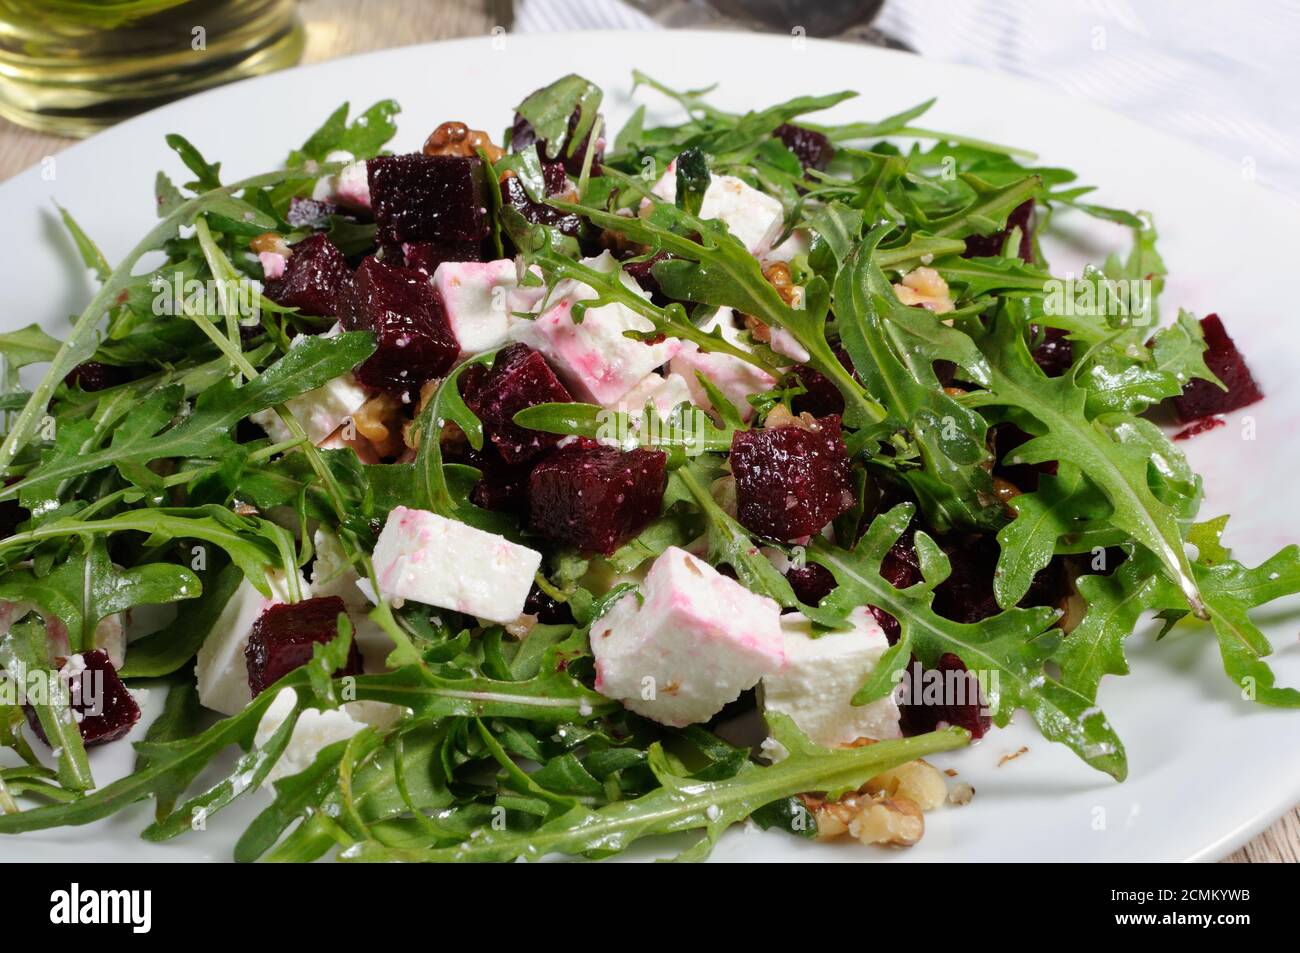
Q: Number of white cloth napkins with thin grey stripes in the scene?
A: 1